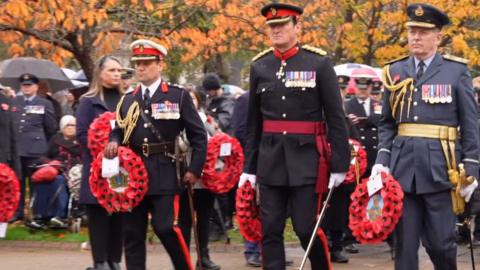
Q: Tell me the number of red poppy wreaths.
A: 7